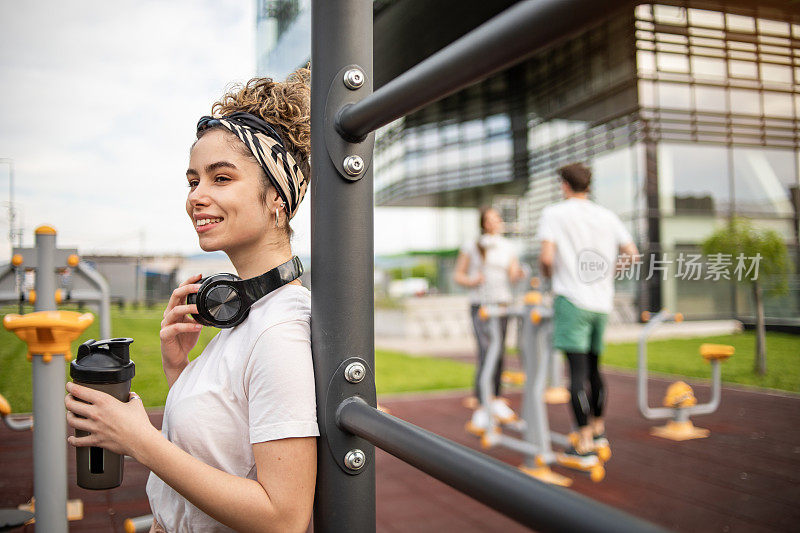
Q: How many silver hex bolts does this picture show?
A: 4